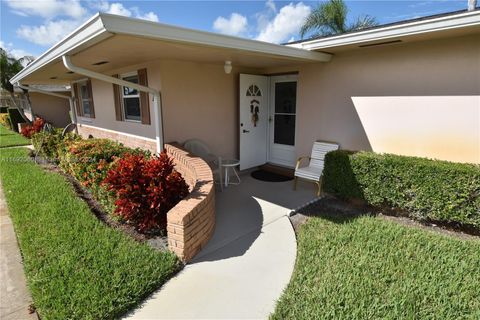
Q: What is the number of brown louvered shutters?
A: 4